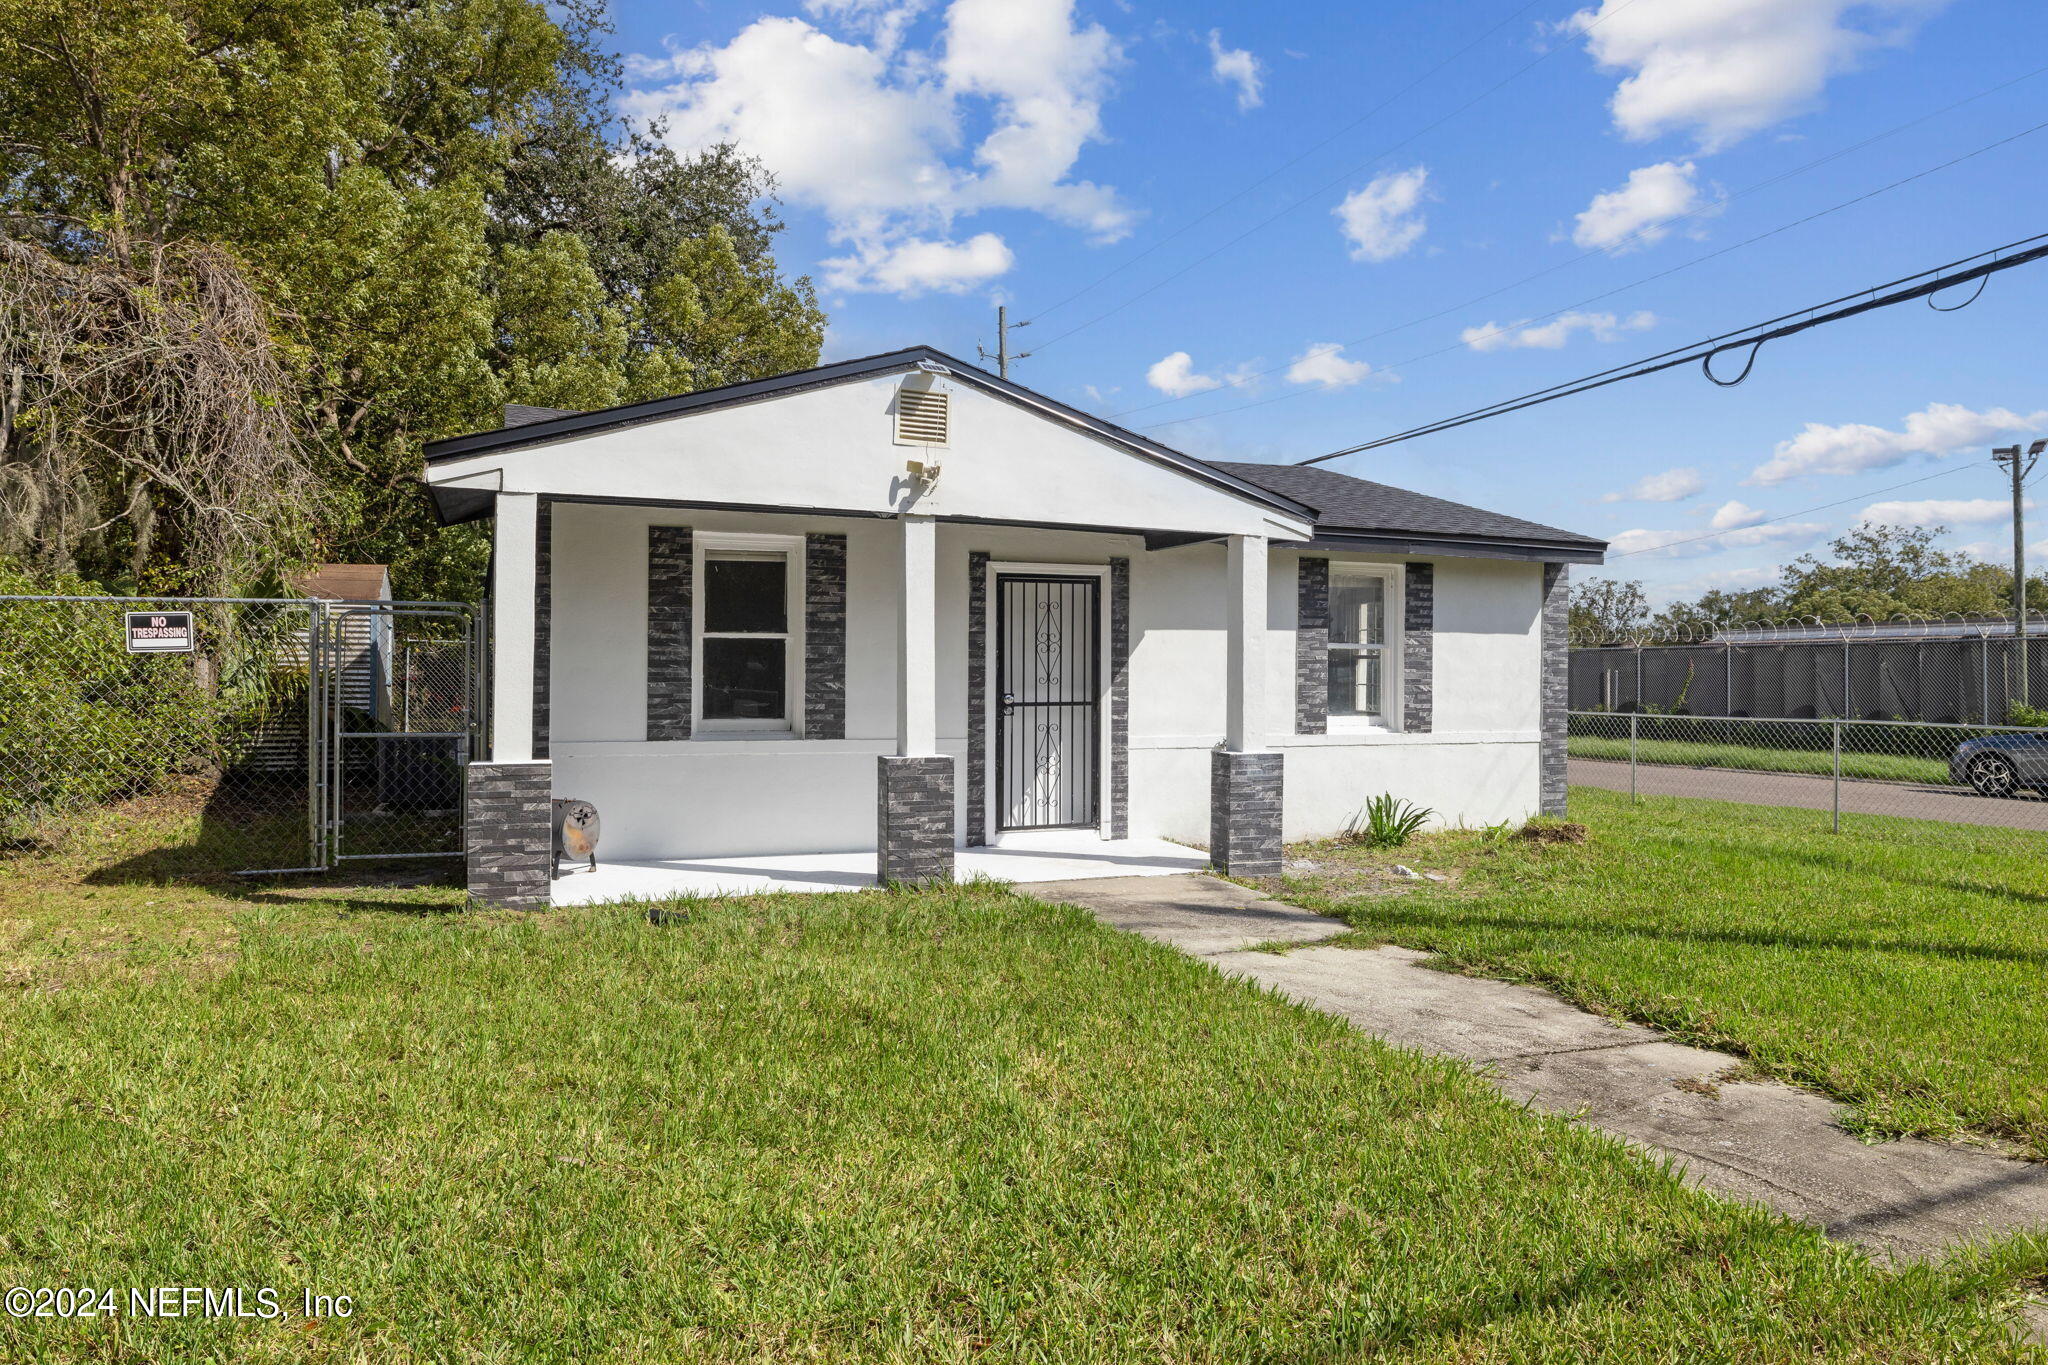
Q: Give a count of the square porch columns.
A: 3